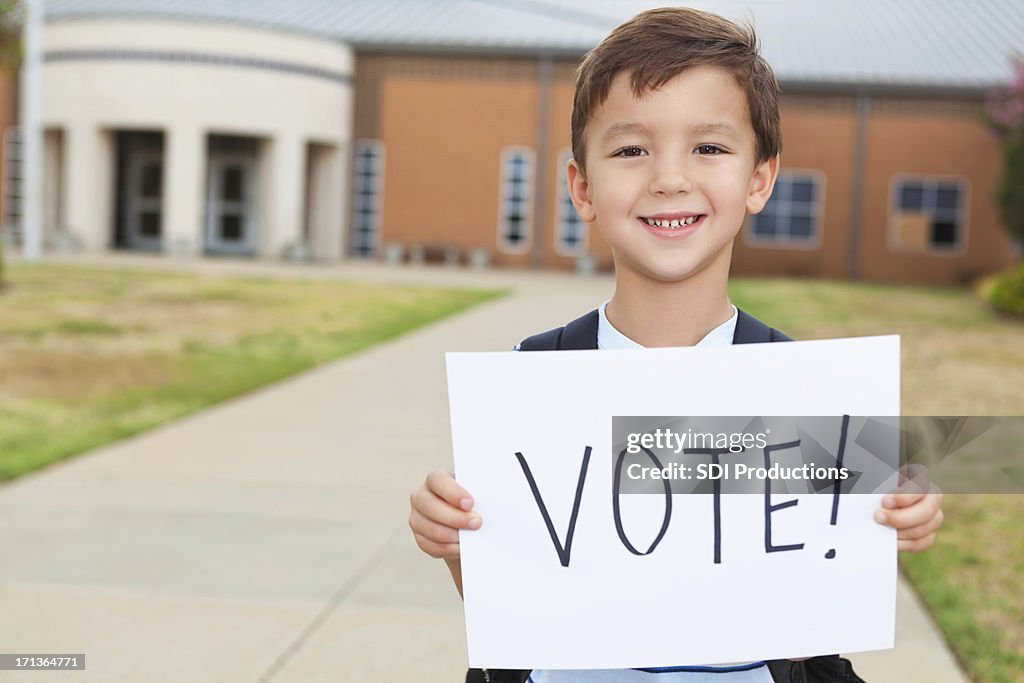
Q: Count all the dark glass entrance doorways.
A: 2